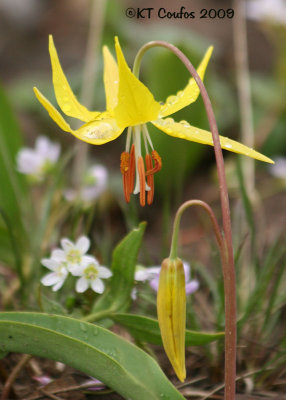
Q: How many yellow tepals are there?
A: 6